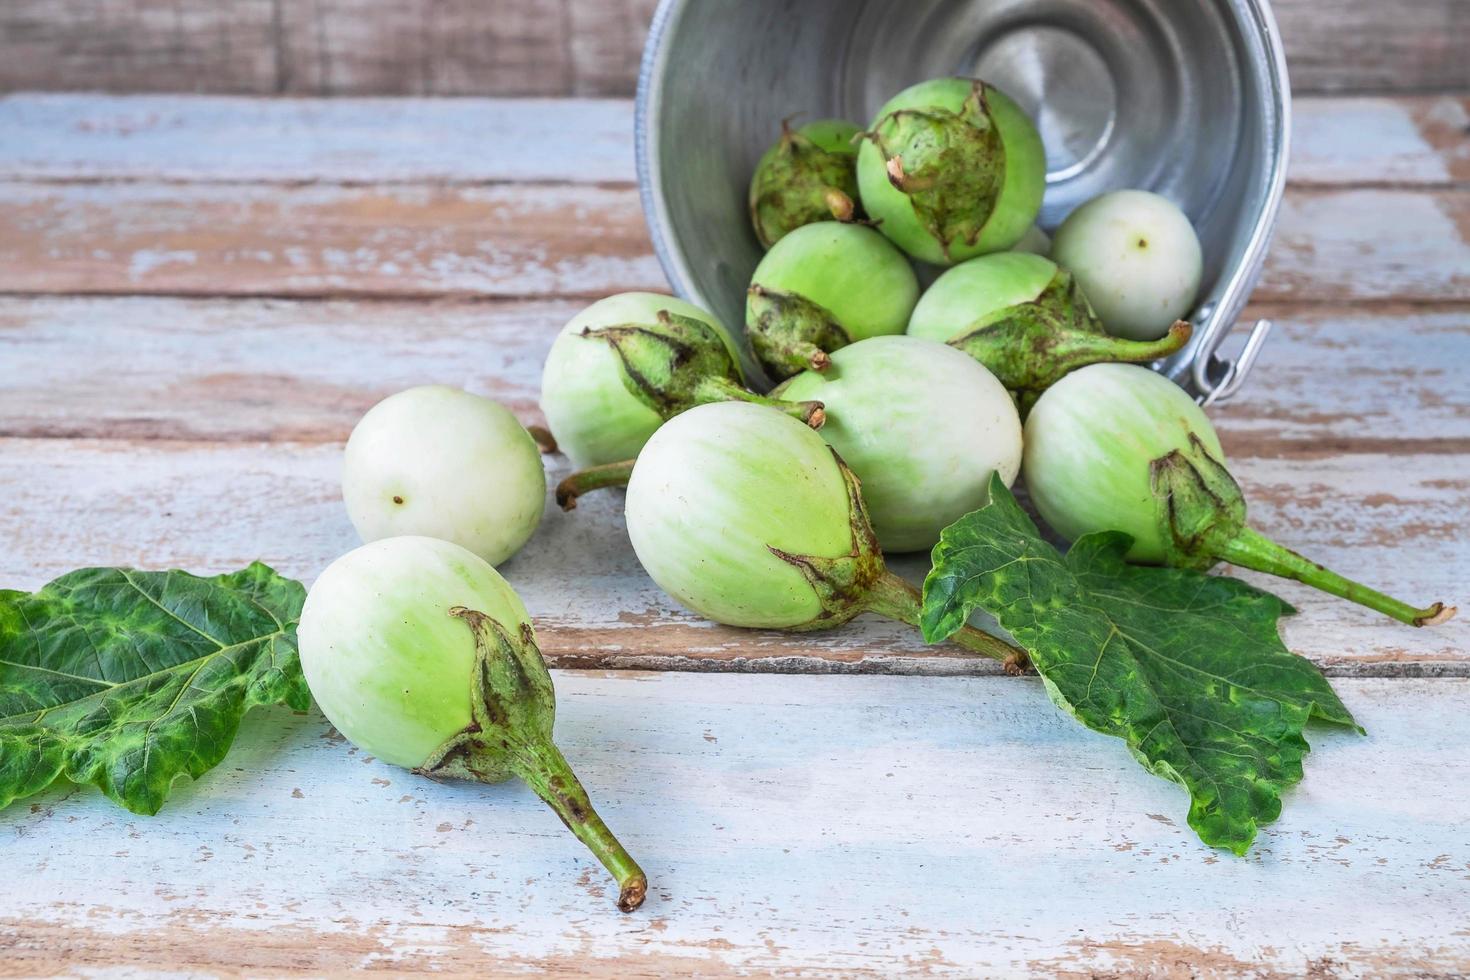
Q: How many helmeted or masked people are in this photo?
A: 0